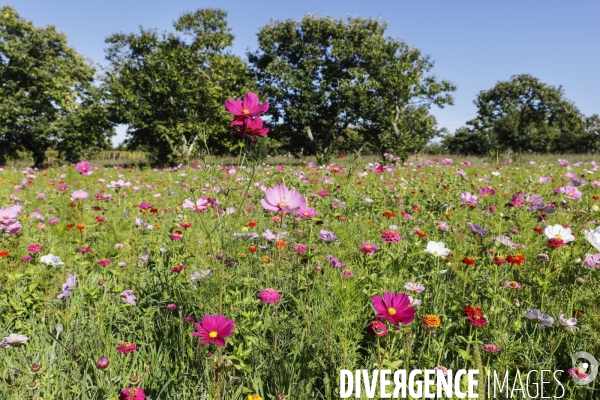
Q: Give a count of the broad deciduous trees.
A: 4